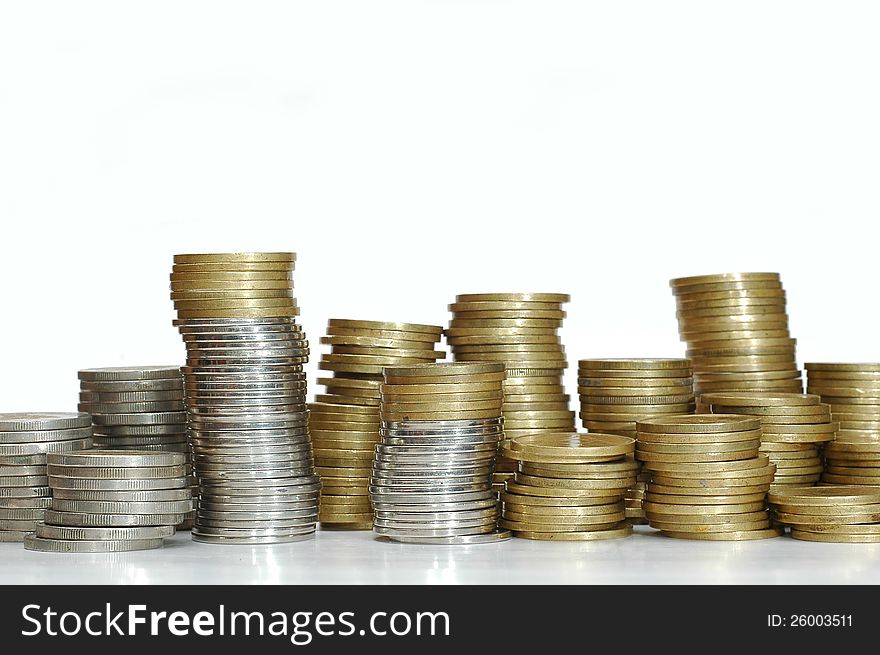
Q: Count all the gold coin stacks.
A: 9